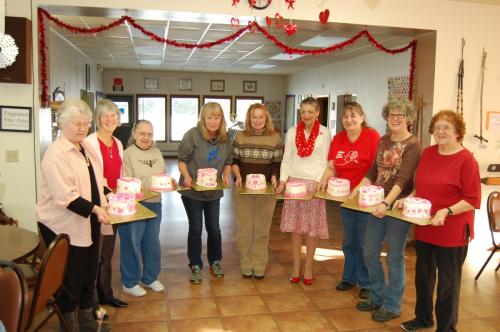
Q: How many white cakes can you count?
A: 9